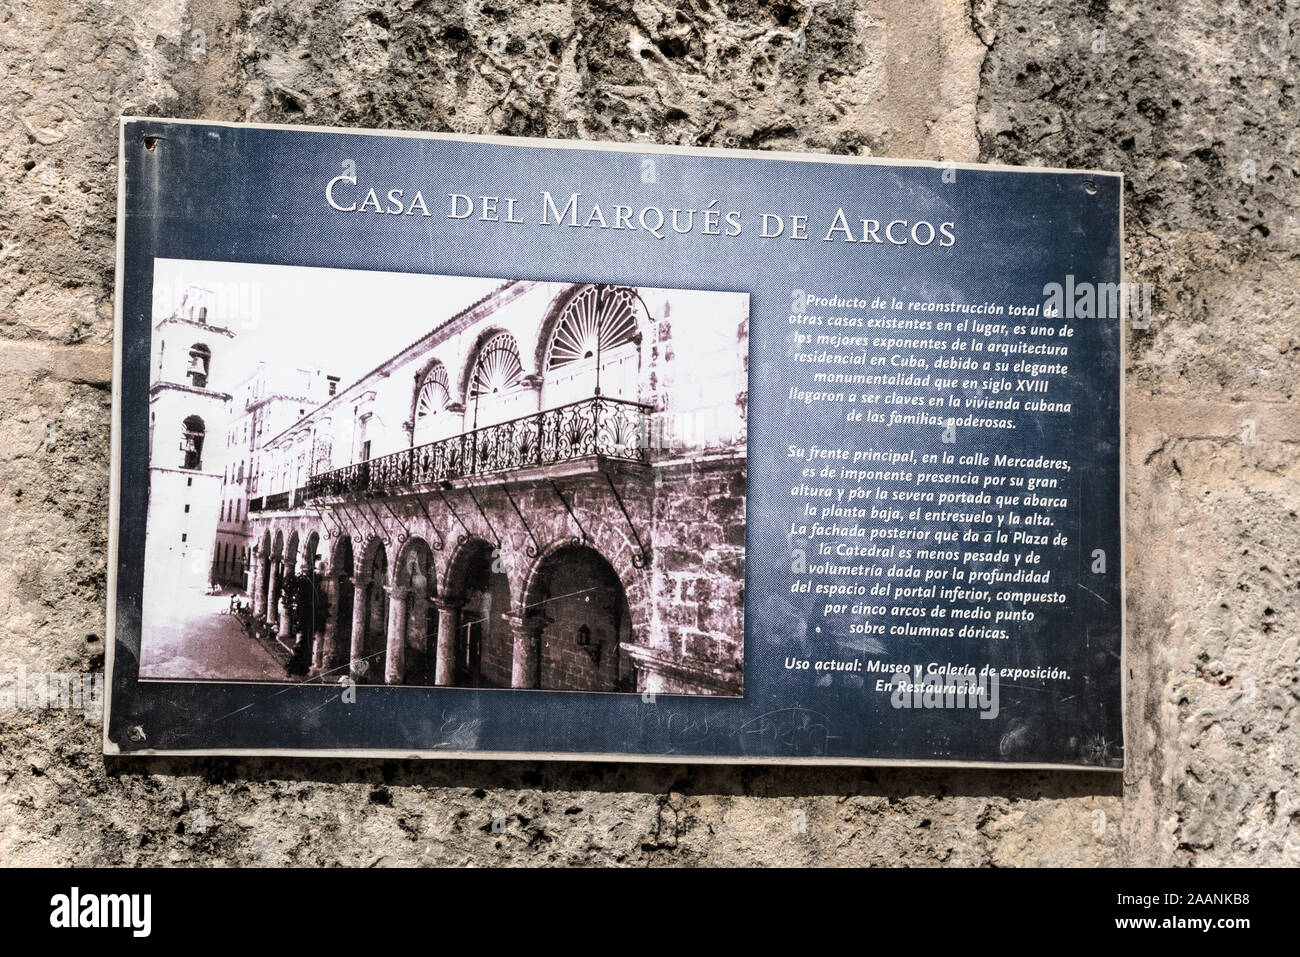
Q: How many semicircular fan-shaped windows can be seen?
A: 3